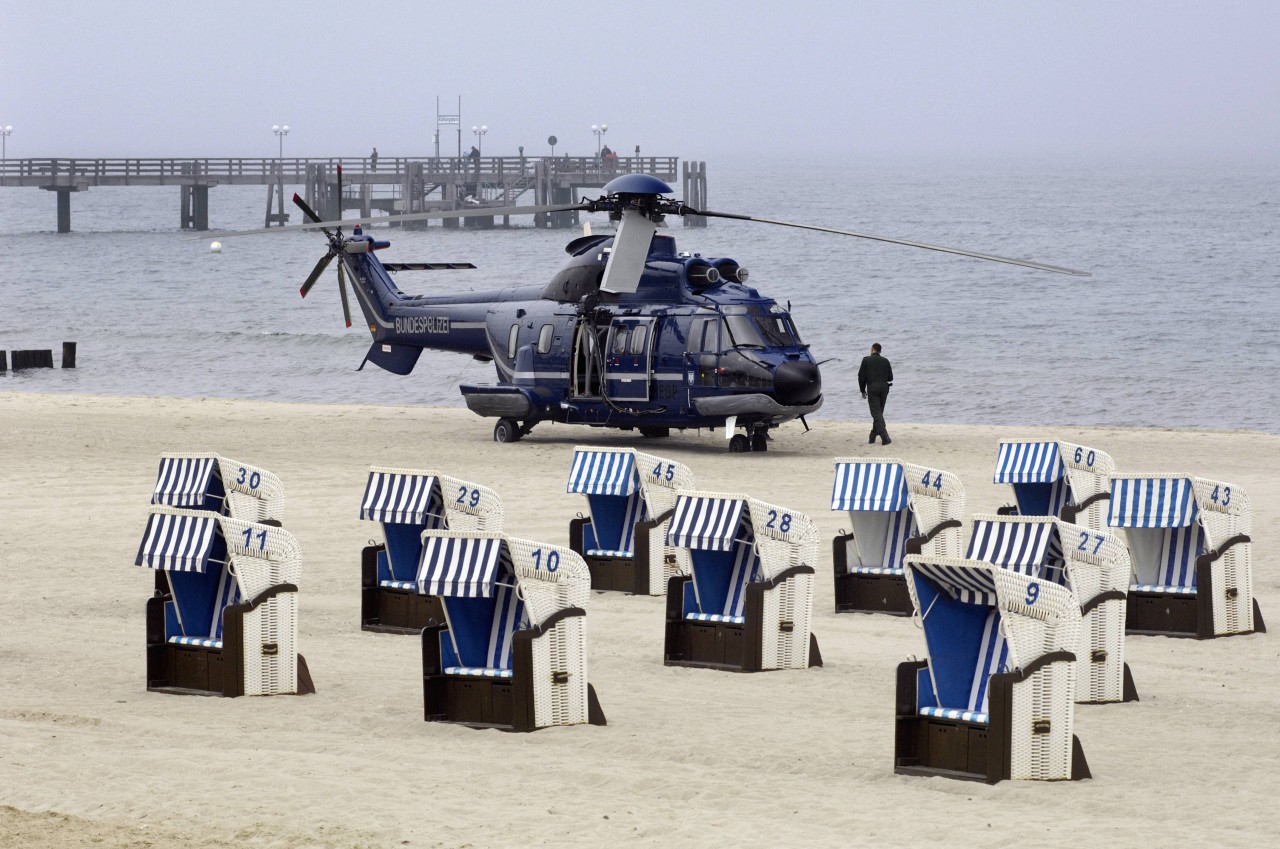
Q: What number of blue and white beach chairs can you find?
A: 11